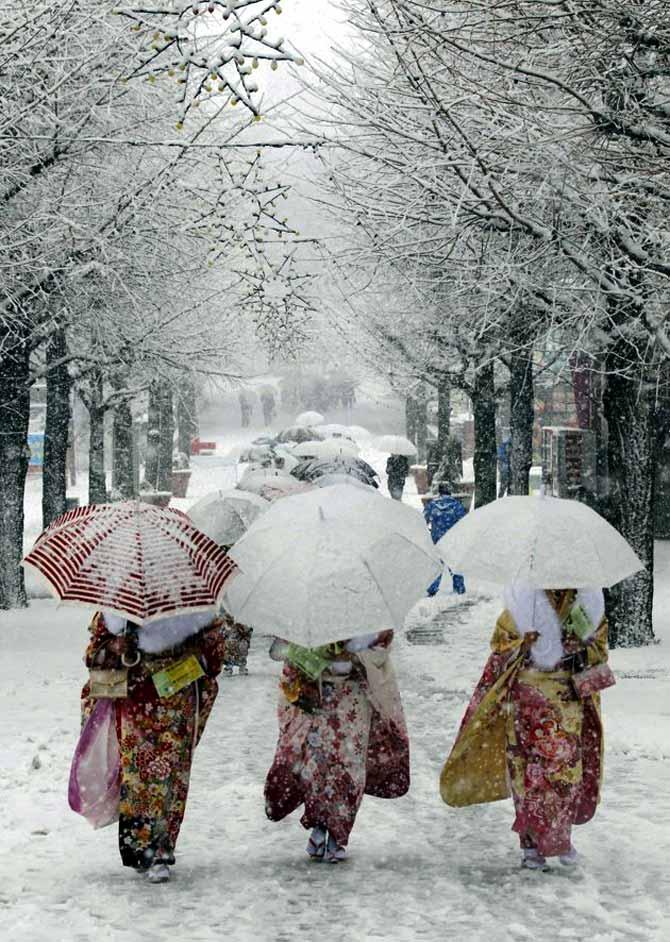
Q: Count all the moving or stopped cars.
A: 0